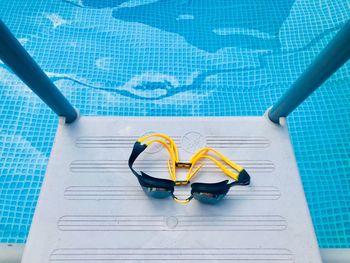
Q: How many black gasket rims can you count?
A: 2